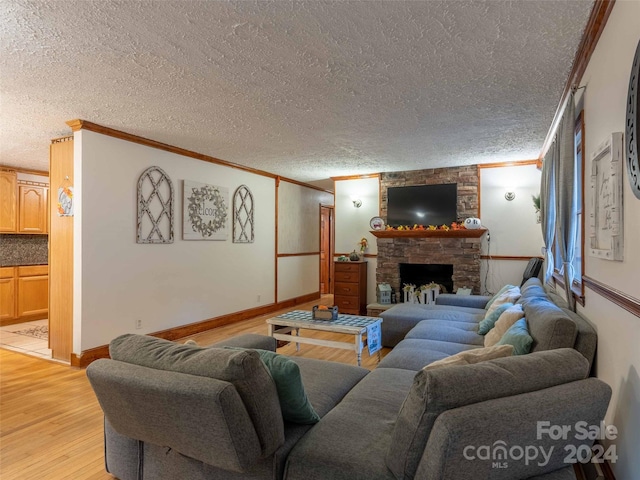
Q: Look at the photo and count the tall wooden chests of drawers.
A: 1